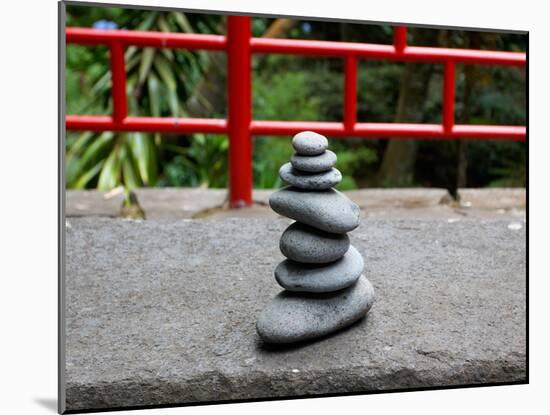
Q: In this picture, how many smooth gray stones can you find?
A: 7